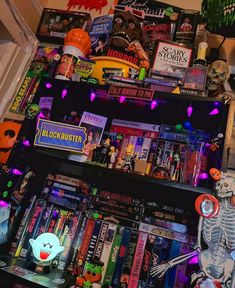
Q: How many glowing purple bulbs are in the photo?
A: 14